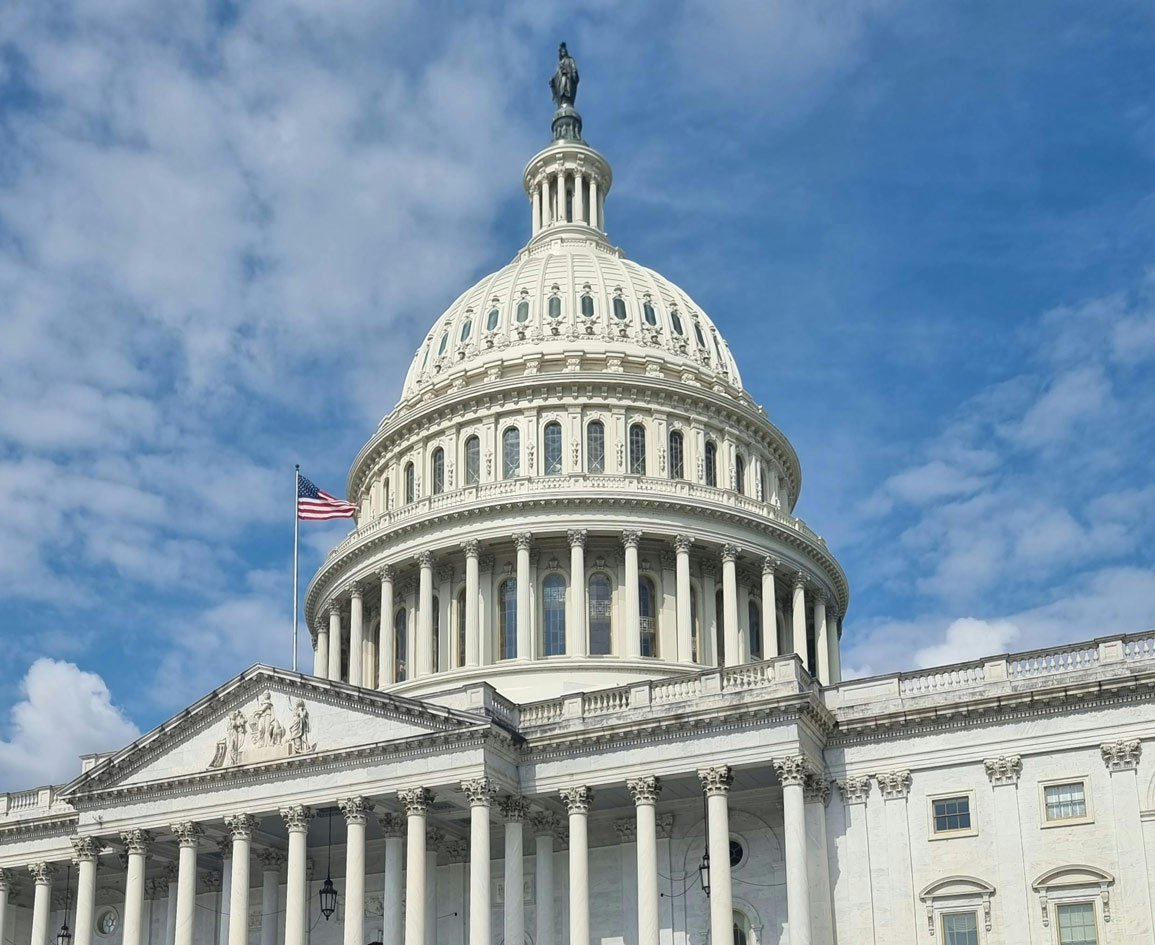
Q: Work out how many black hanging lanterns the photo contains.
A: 3